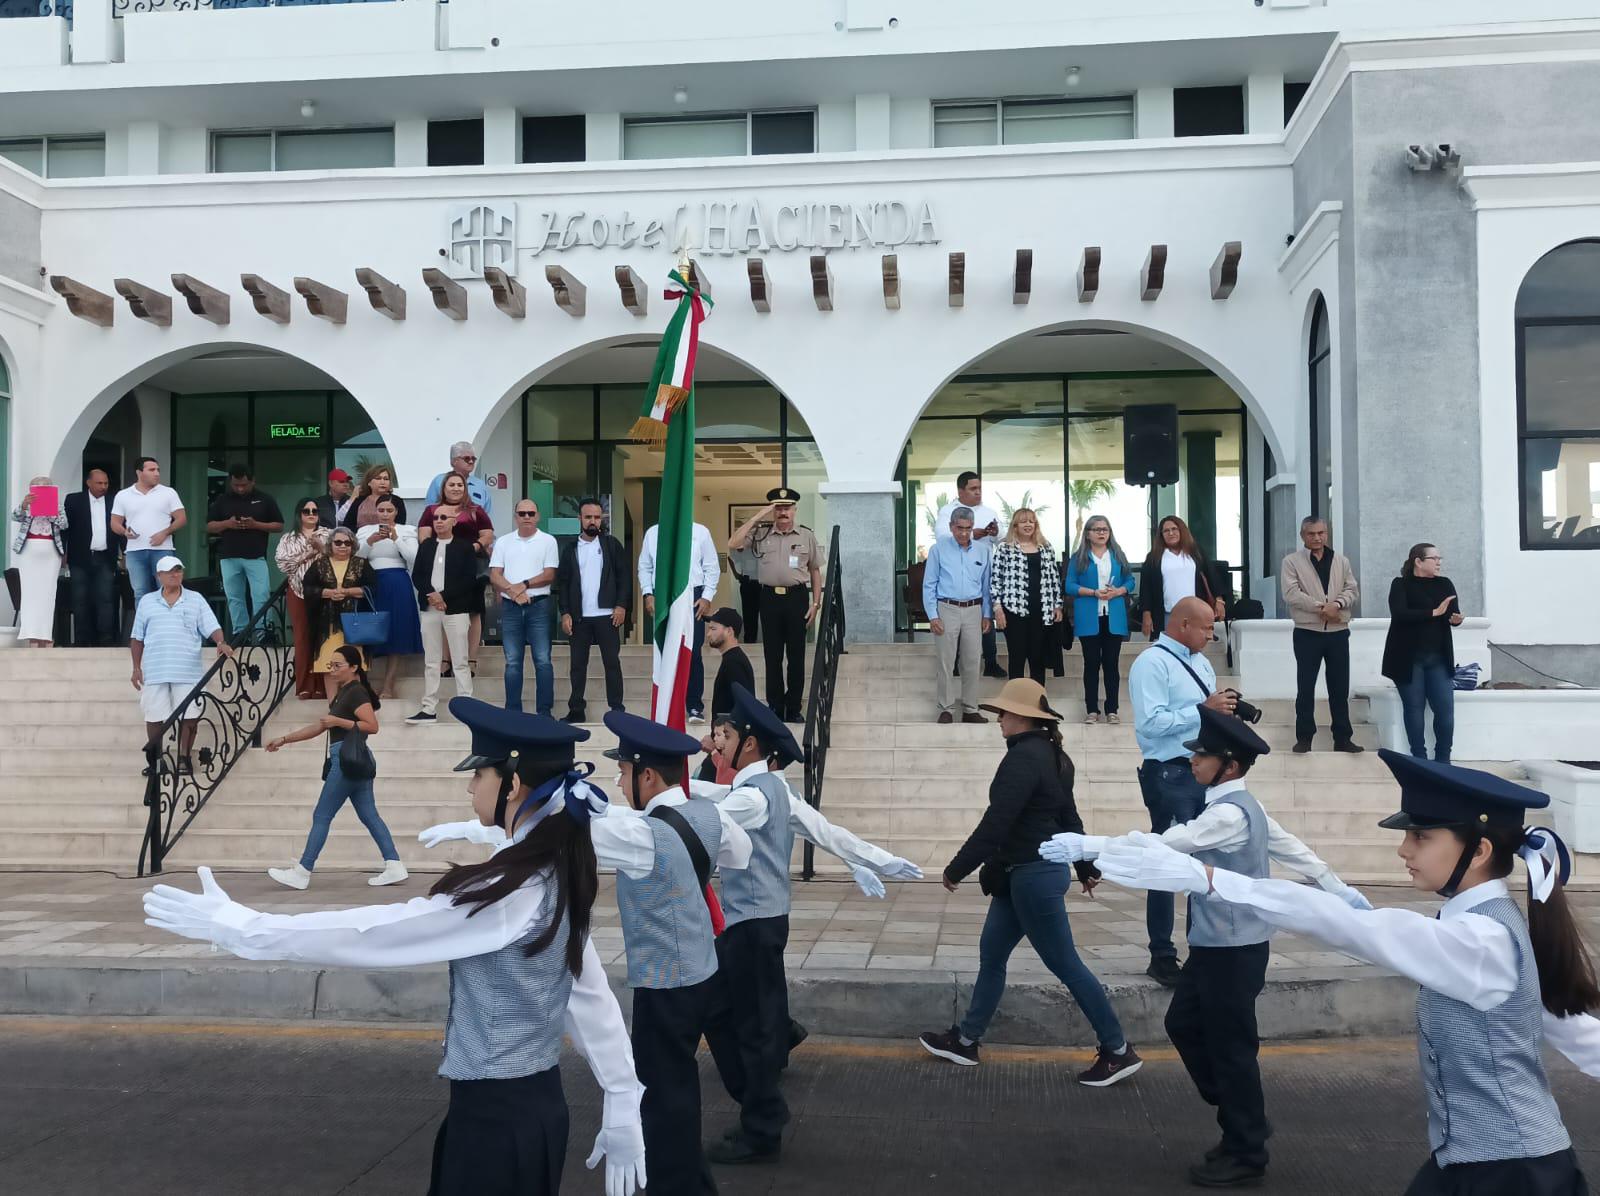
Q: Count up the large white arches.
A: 3